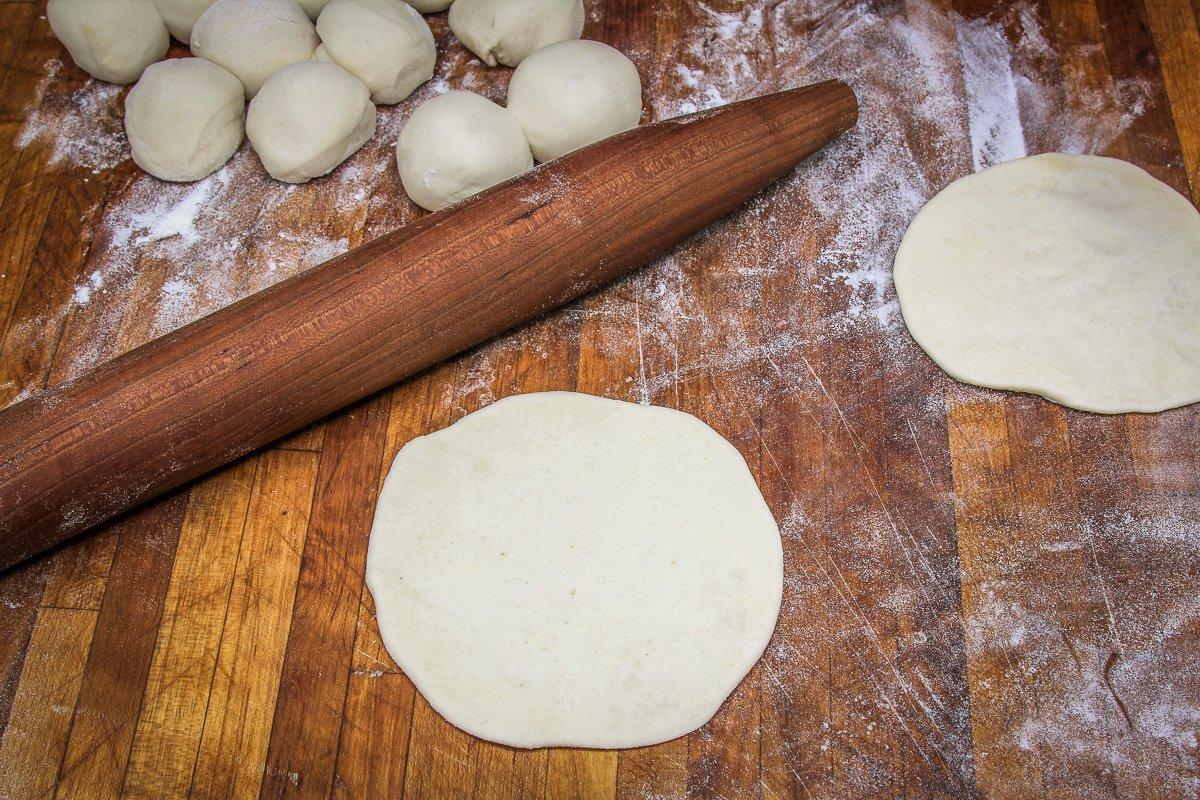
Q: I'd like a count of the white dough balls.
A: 11